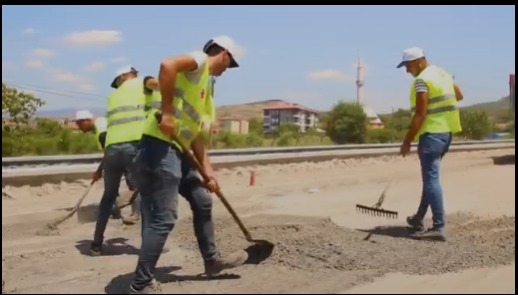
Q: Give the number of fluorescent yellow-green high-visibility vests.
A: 4